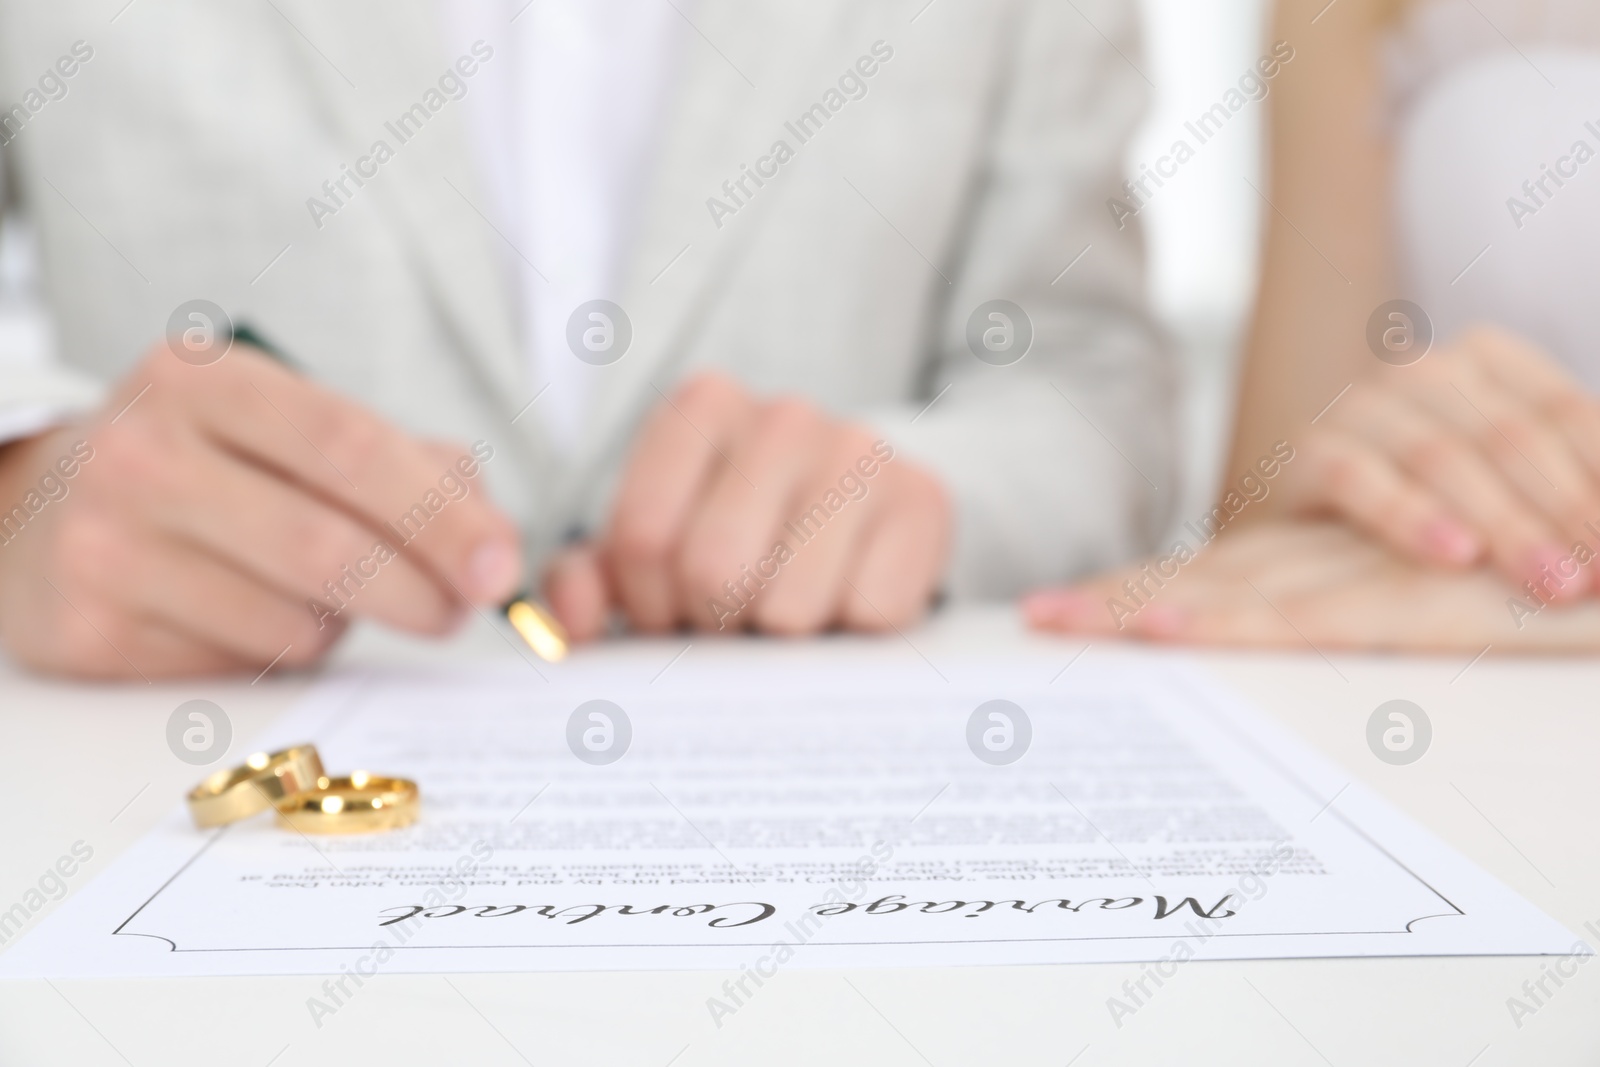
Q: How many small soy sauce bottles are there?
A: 0